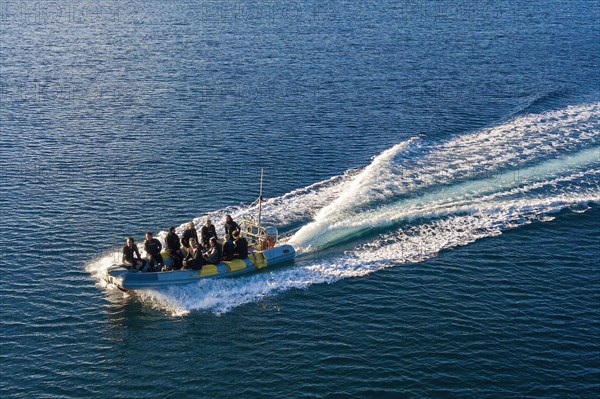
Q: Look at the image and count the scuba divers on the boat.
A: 10